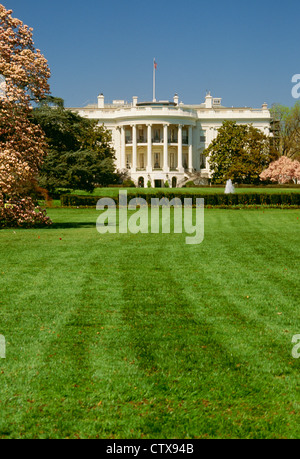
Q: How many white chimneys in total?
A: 4